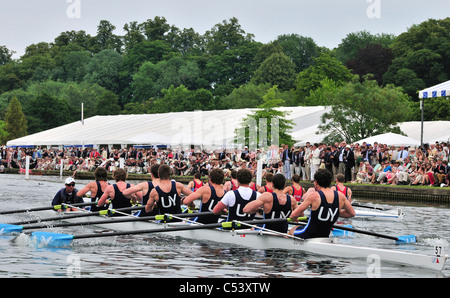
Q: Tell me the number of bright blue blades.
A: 4